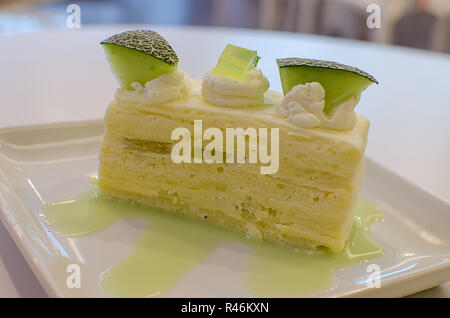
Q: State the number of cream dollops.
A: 3